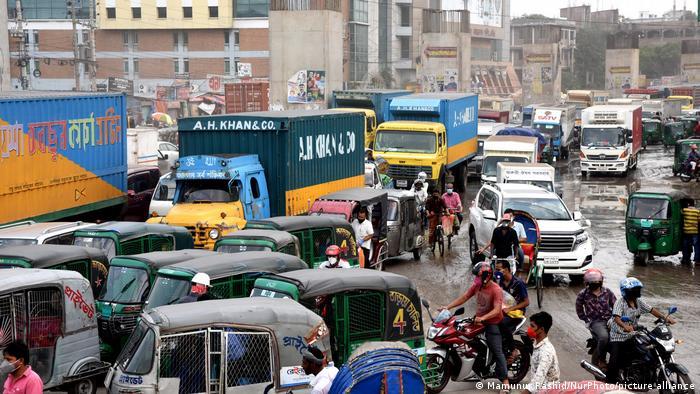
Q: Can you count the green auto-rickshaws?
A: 12